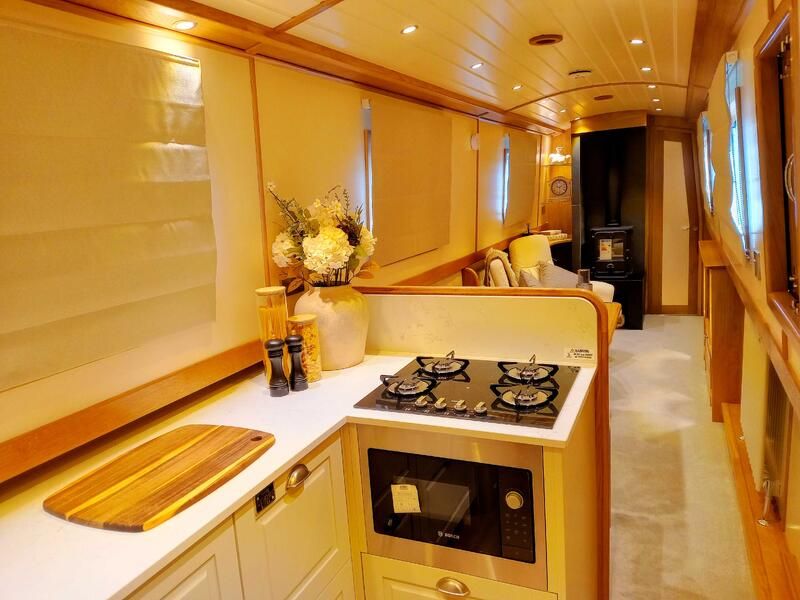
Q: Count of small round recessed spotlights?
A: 11